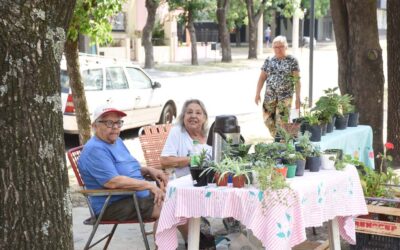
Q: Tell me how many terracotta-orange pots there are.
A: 3